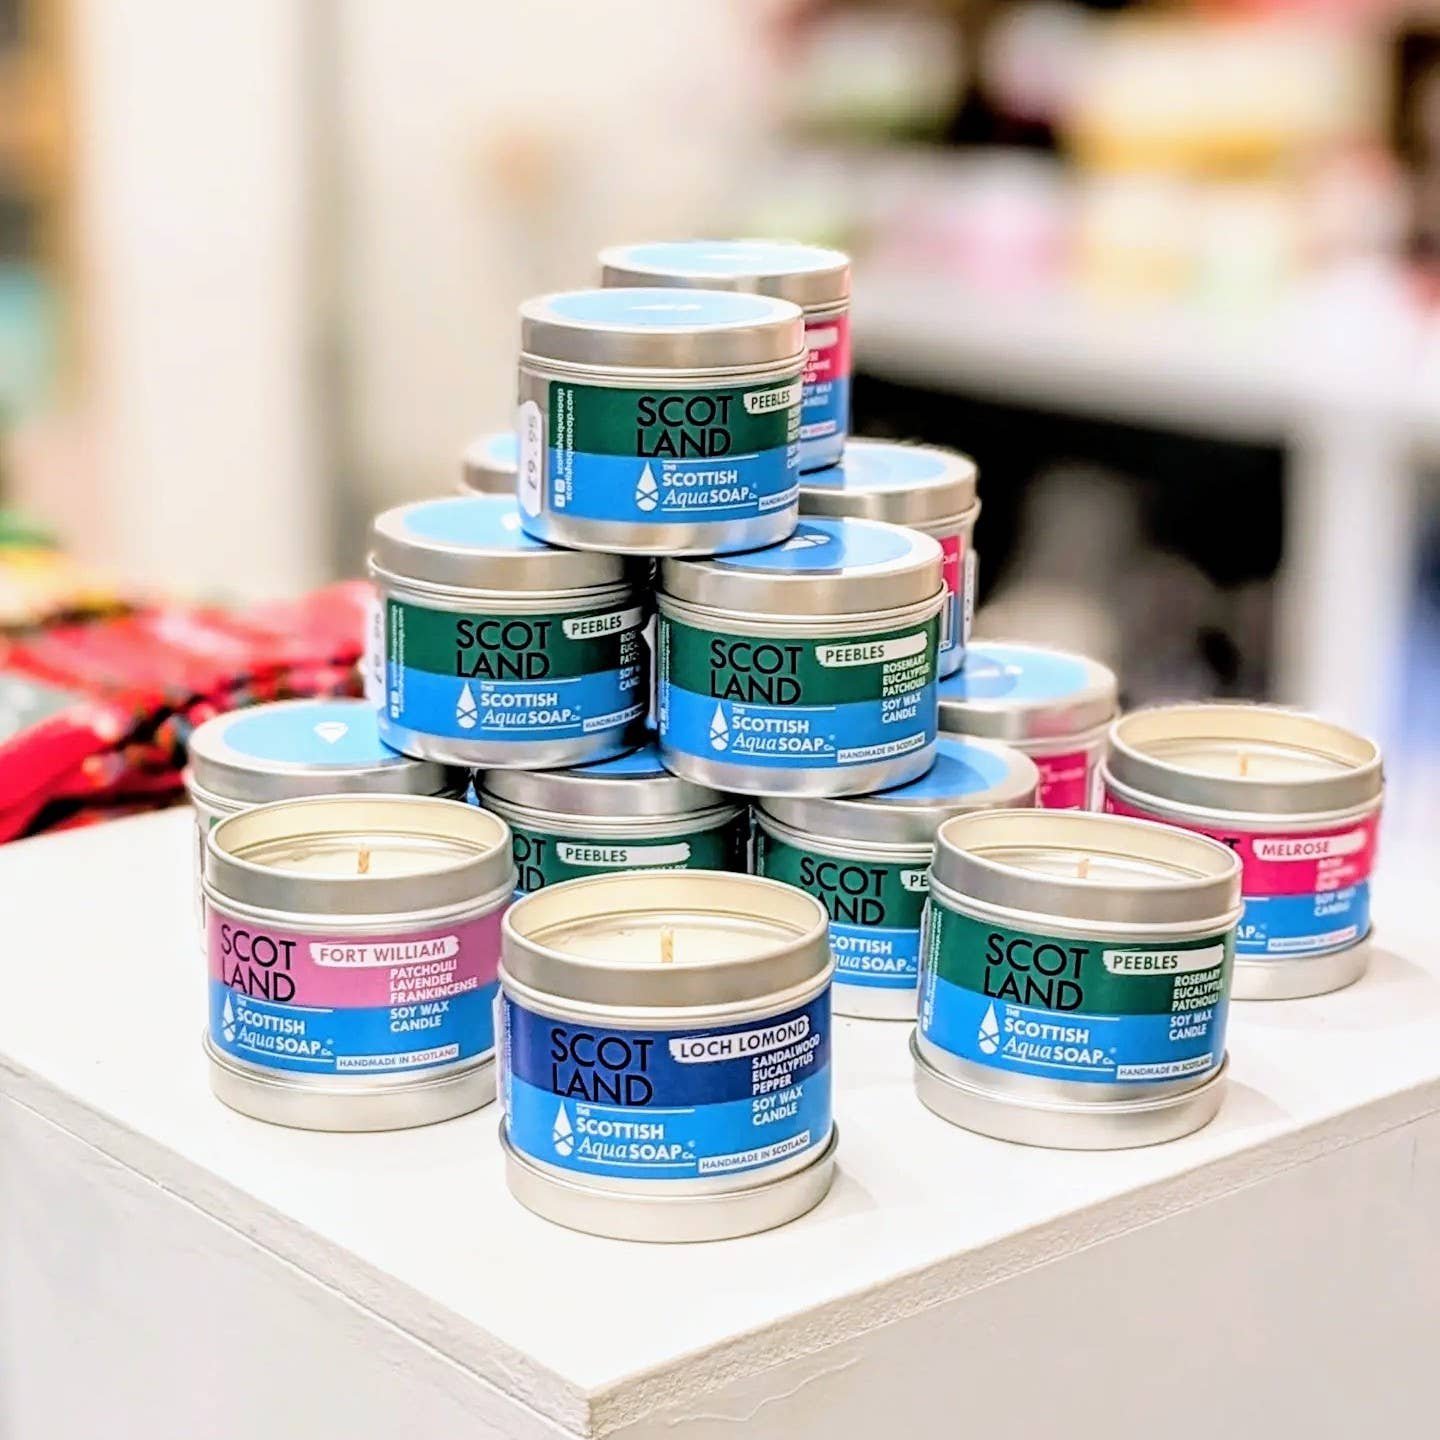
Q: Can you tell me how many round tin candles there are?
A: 14